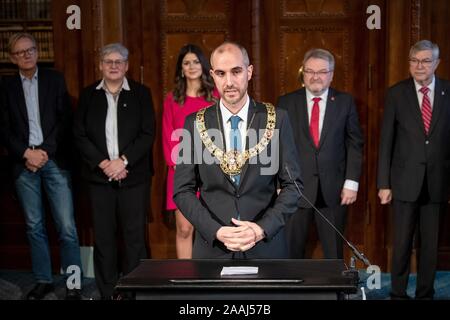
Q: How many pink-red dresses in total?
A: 1